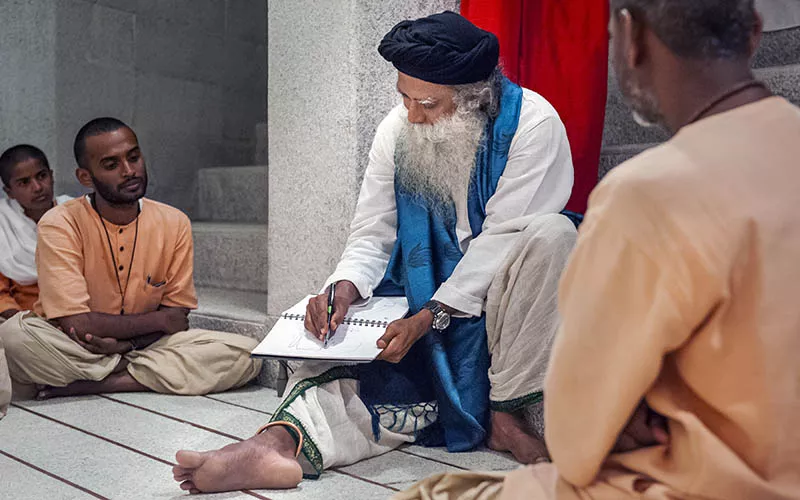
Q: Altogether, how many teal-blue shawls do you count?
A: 1